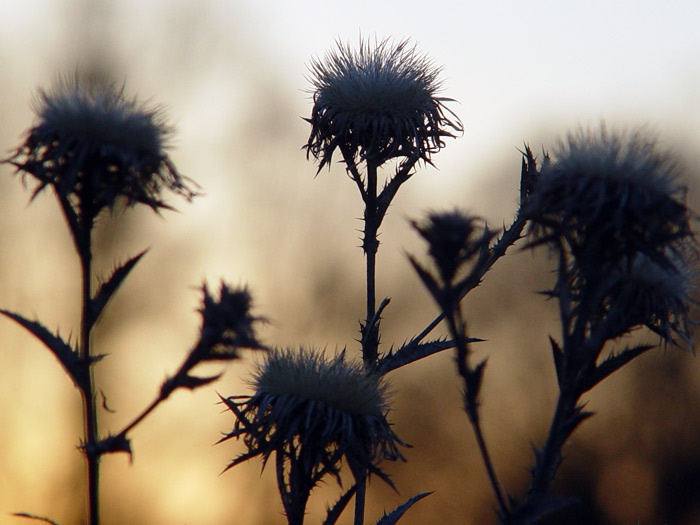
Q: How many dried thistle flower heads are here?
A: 7